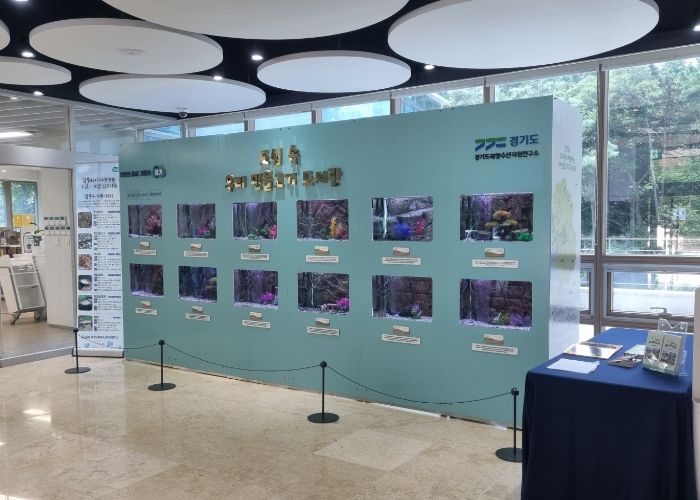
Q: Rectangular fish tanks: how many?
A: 12